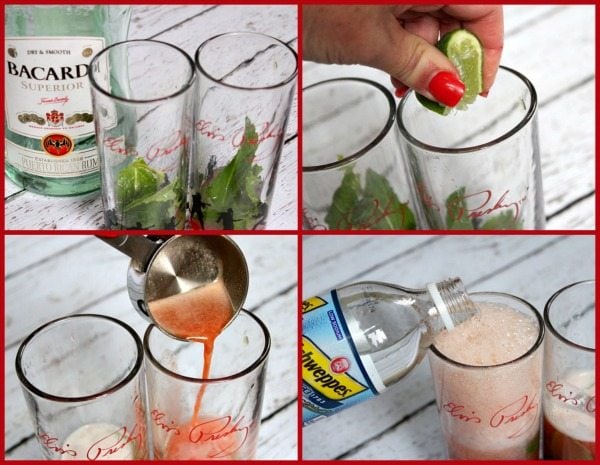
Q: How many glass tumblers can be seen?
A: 8